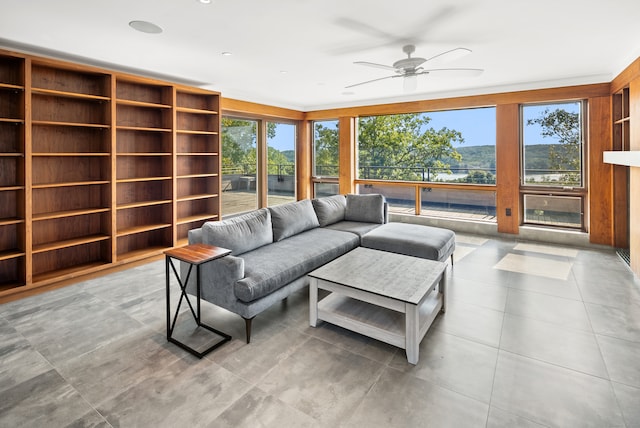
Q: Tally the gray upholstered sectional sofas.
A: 1